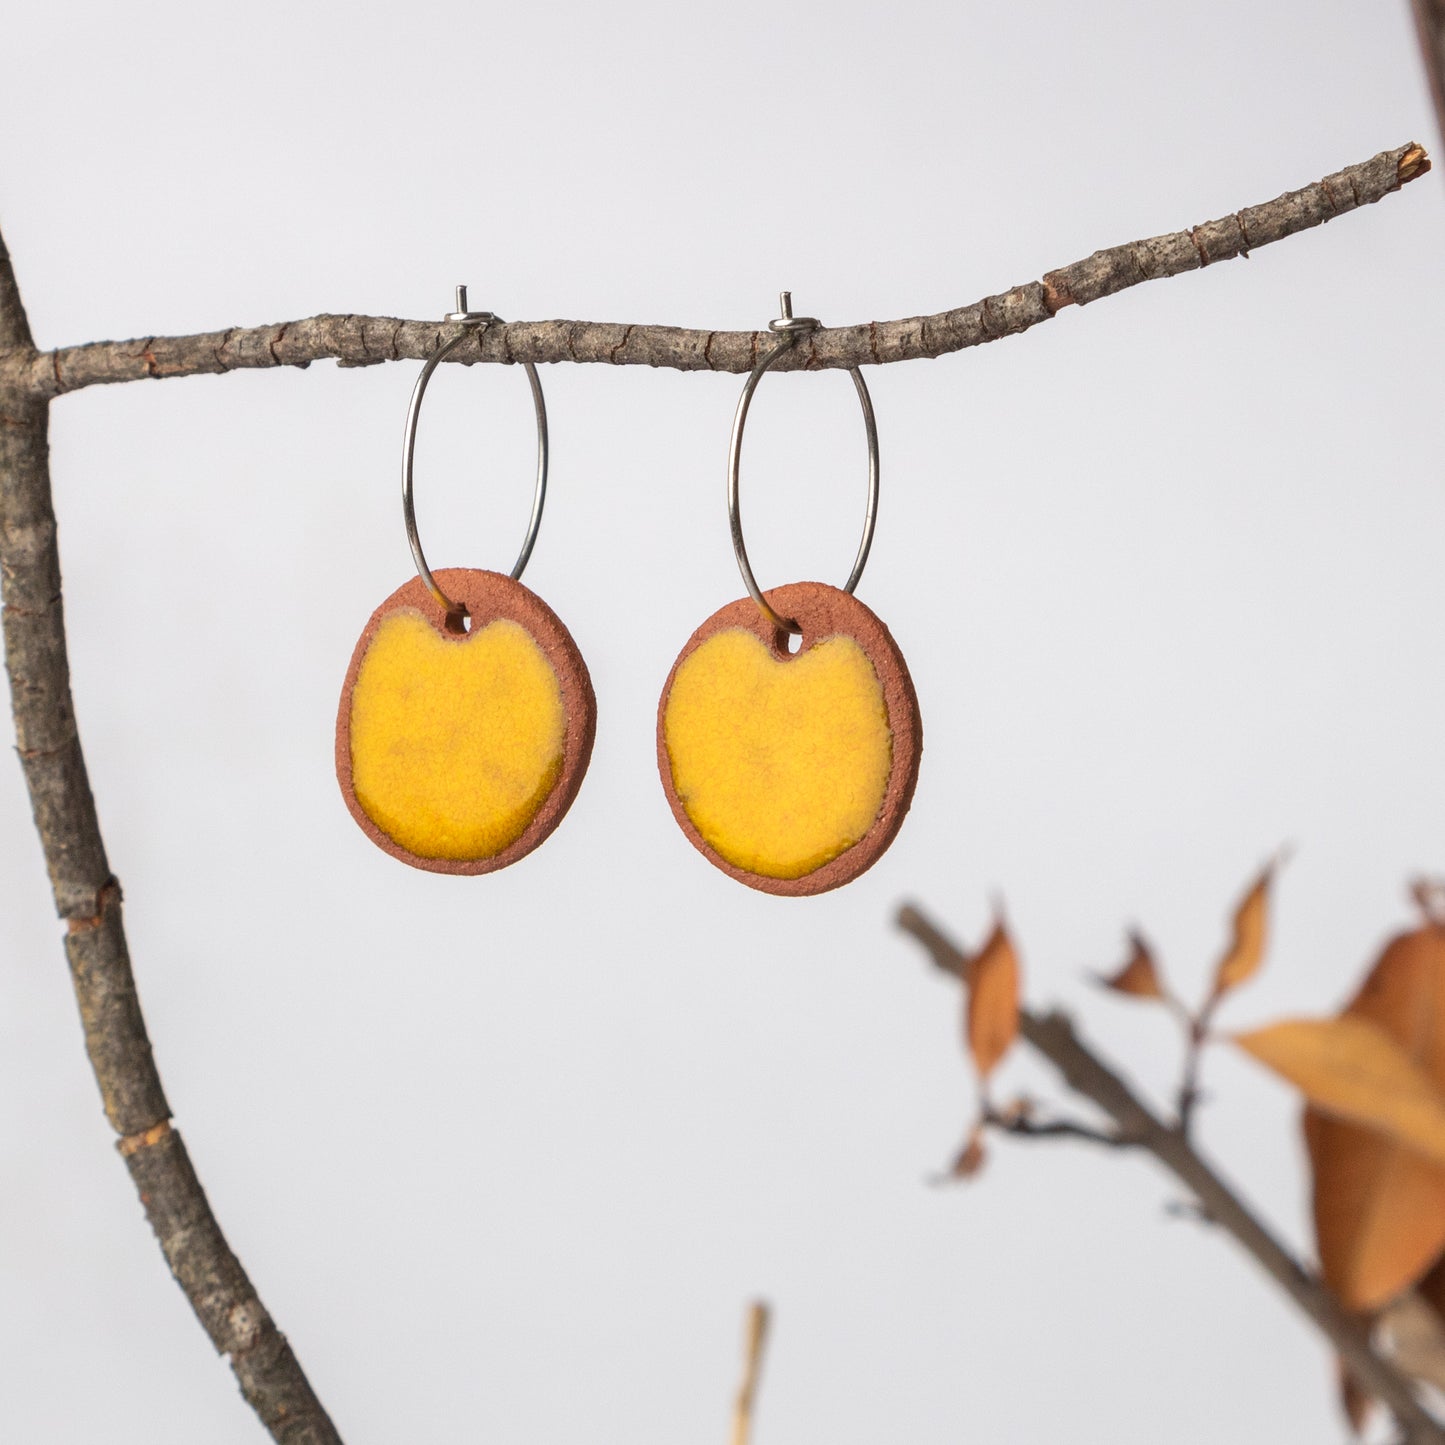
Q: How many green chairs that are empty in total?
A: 0